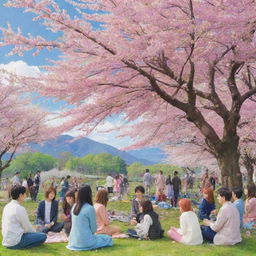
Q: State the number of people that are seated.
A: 12